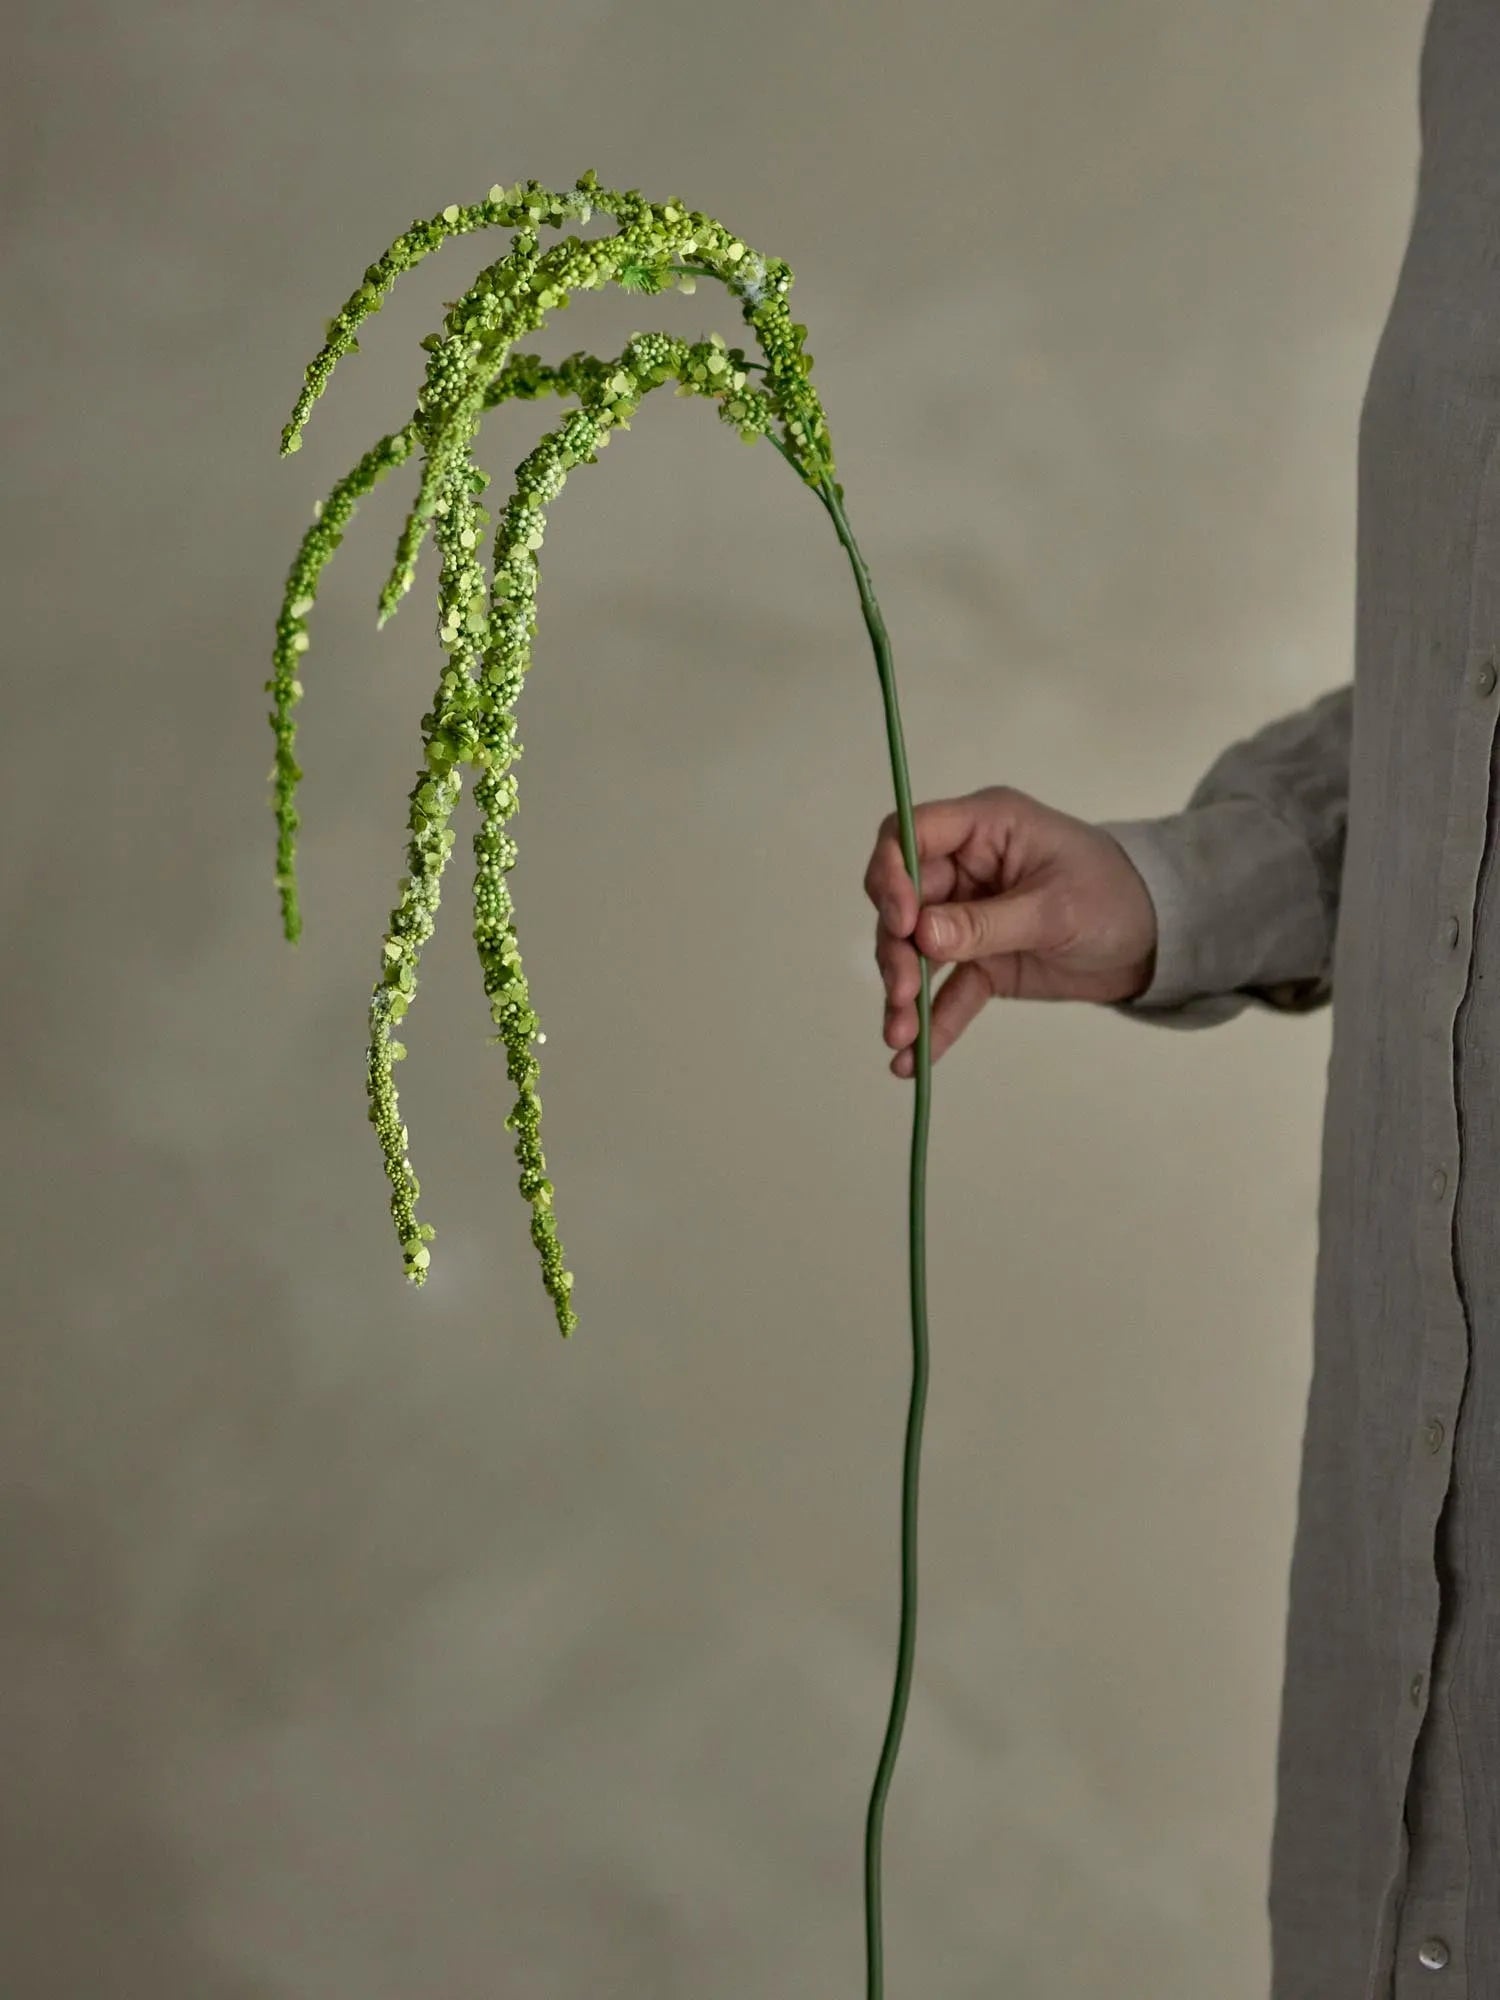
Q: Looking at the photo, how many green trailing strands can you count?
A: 5